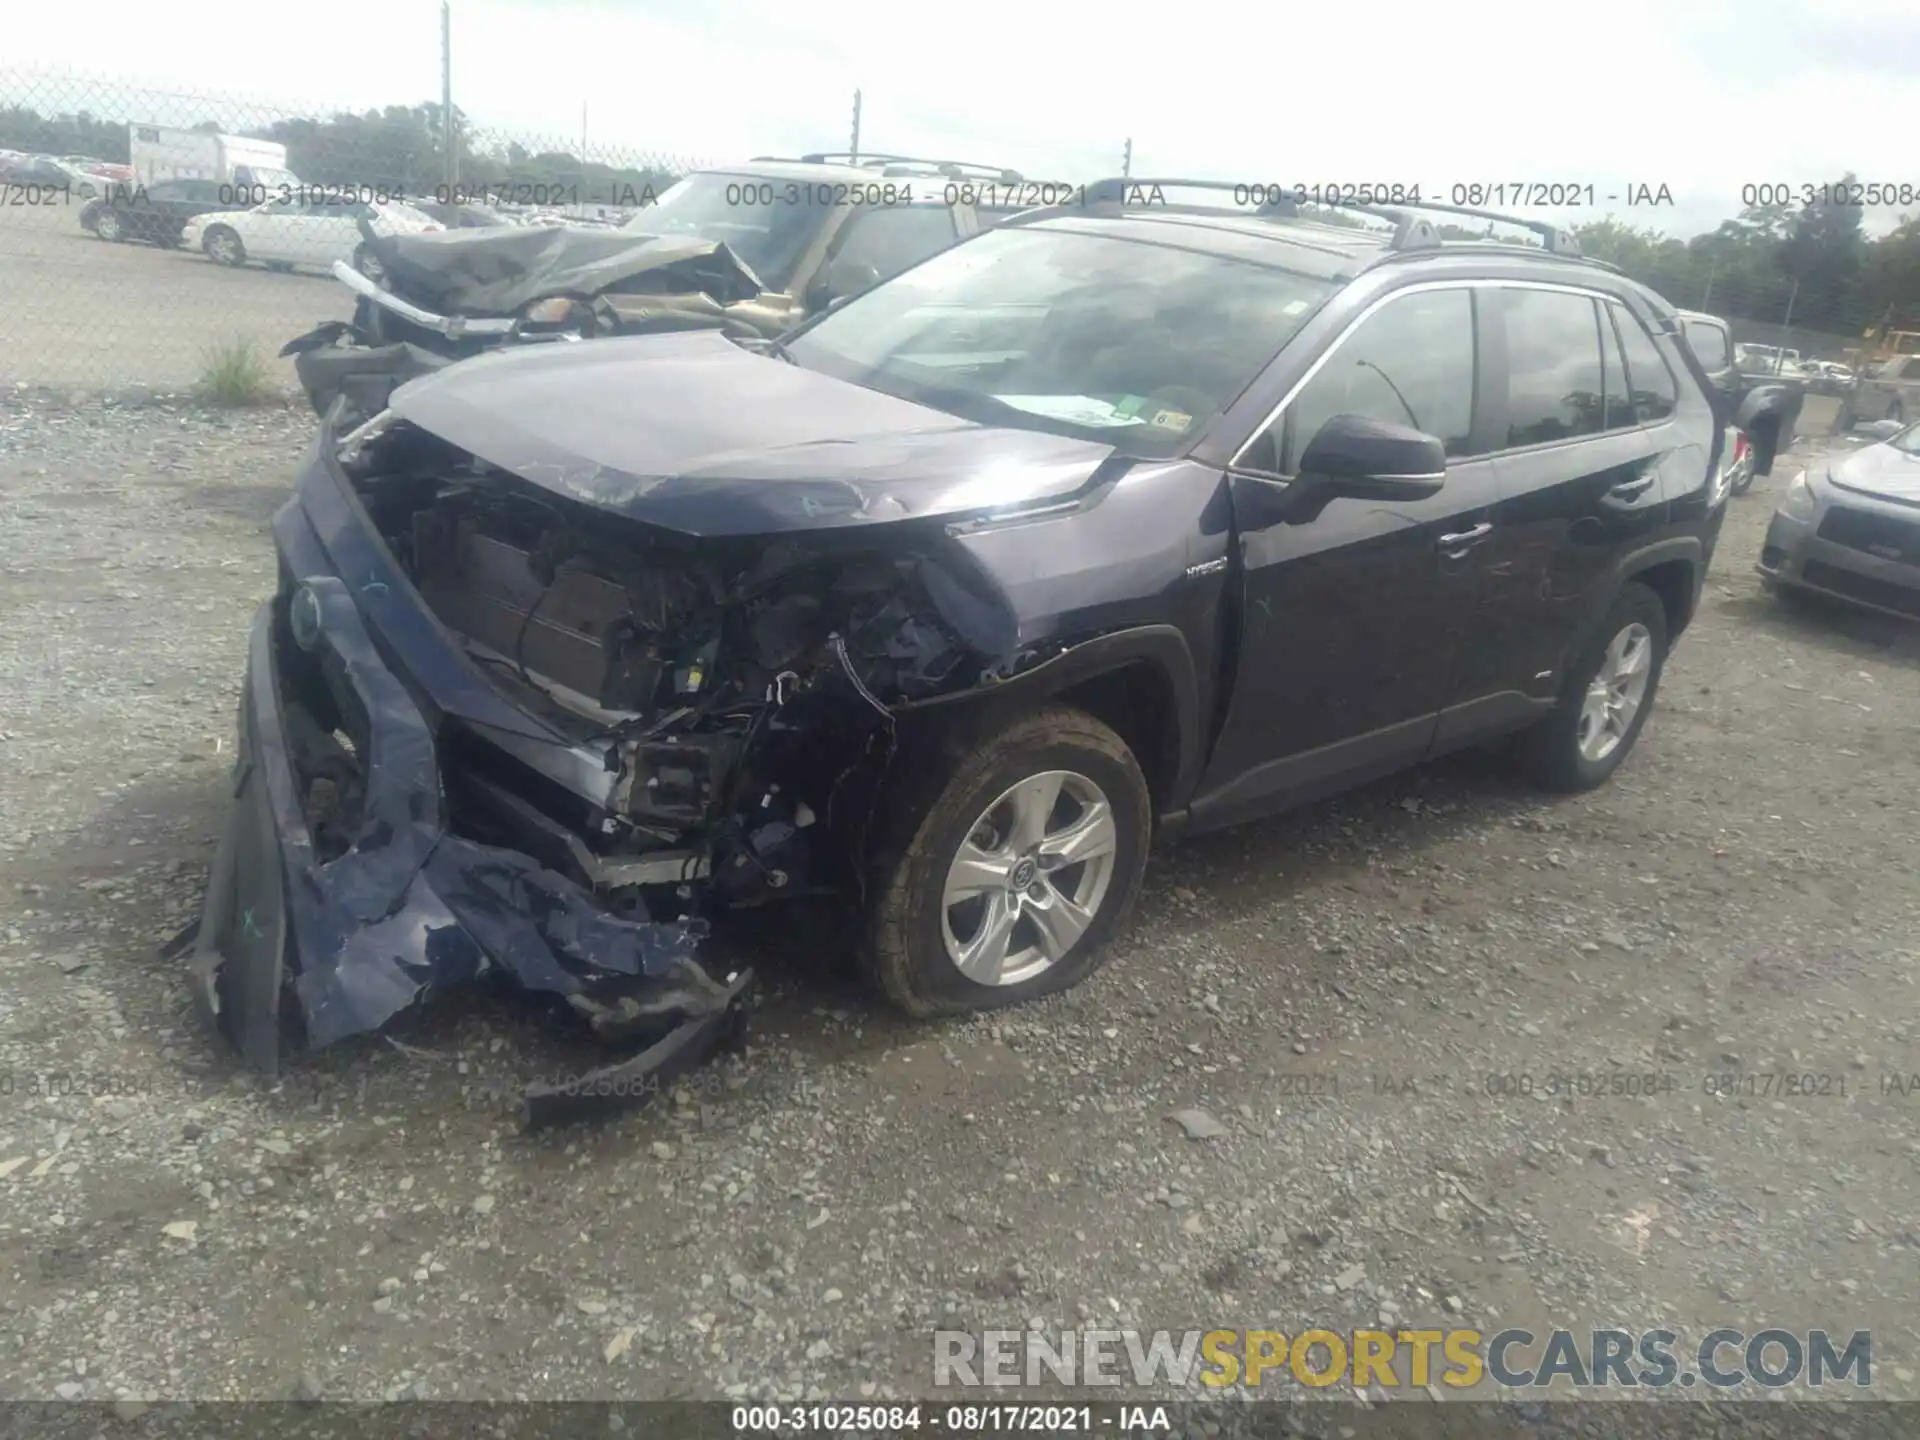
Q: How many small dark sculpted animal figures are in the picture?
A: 0